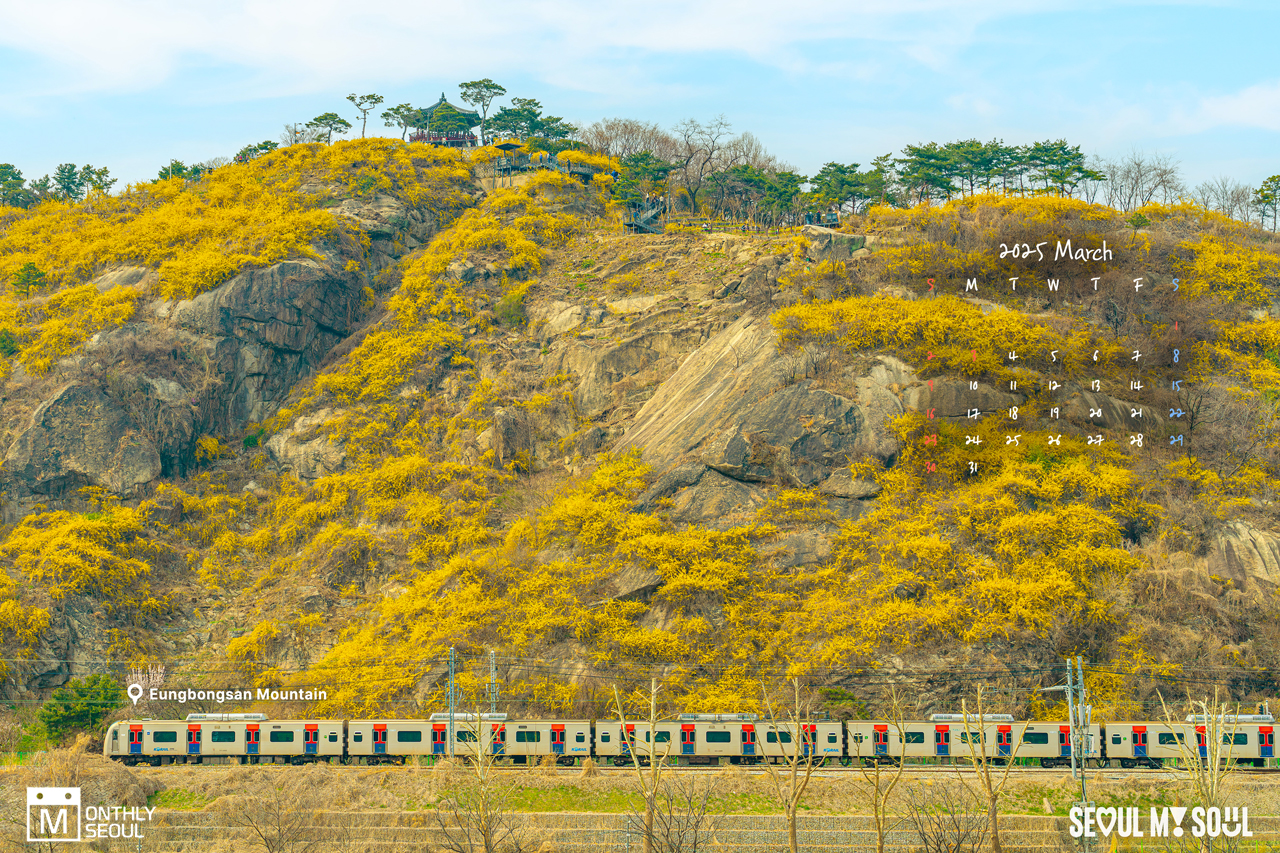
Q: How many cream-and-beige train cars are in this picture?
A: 5